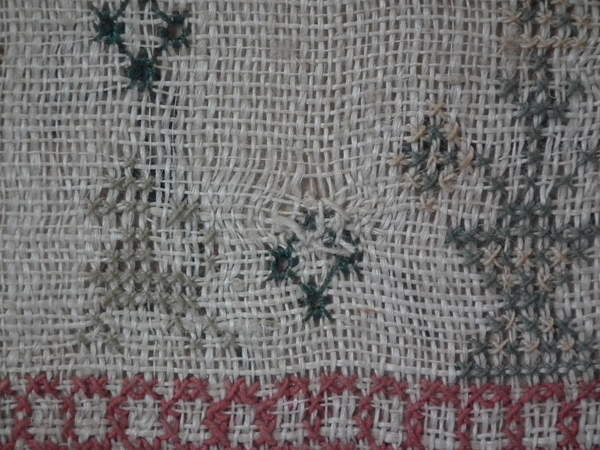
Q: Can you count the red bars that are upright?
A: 12